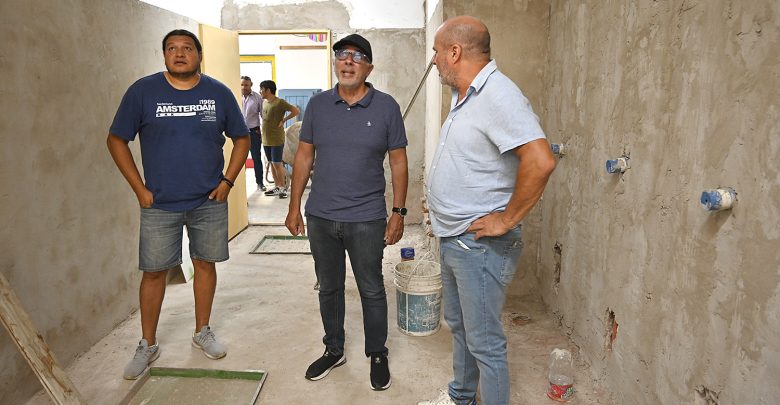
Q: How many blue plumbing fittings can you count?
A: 3